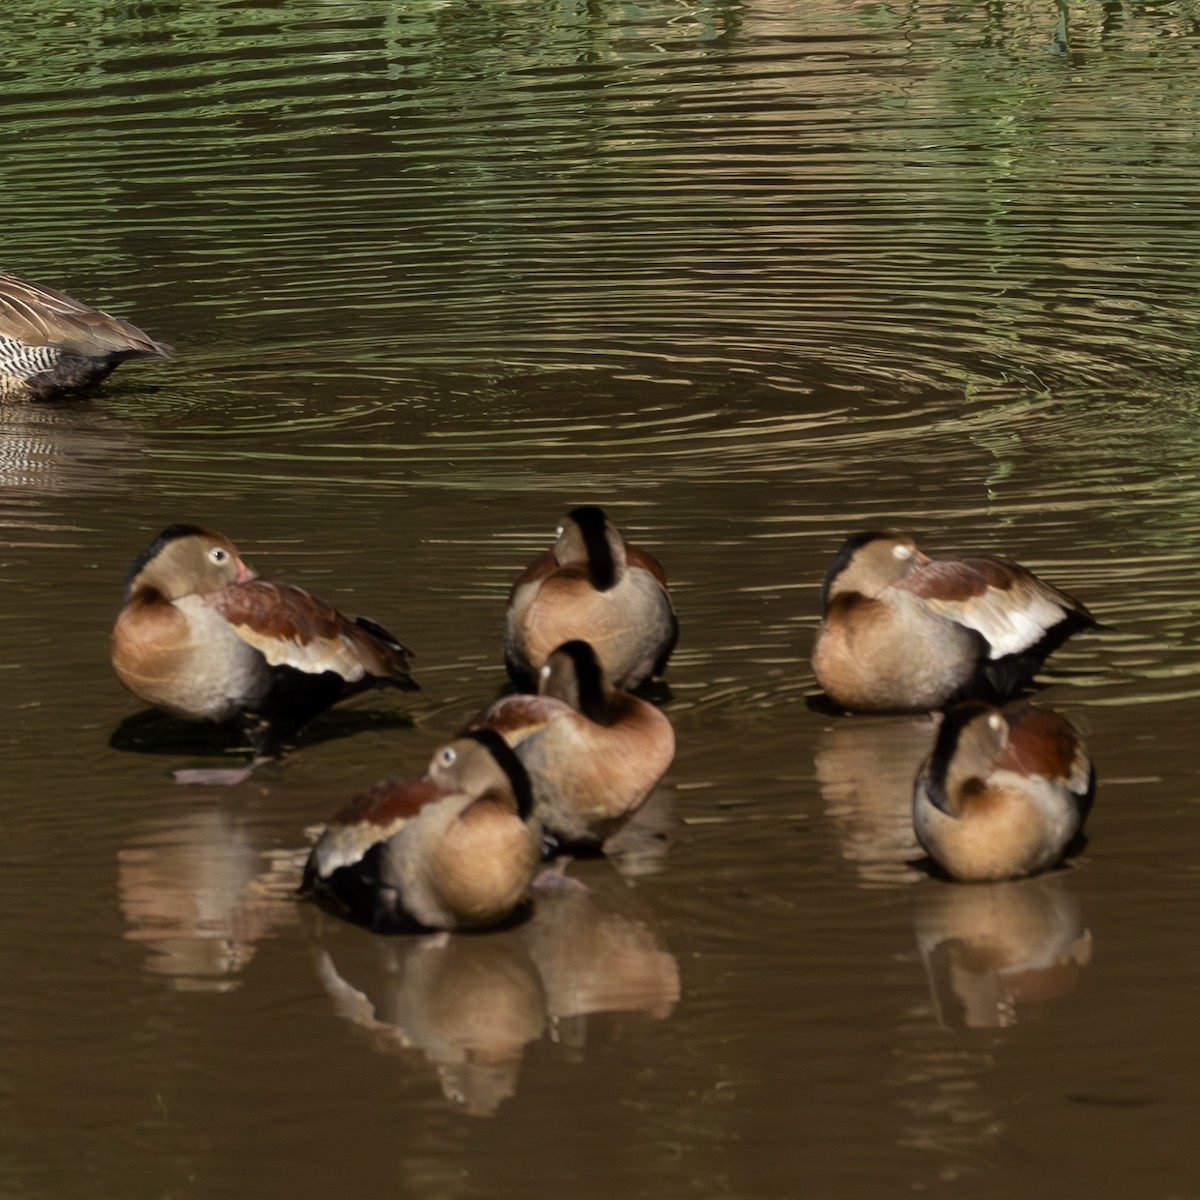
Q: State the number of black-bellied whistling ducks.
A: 6